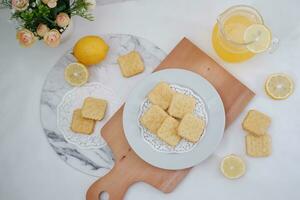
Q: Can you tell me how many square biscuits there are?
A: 10